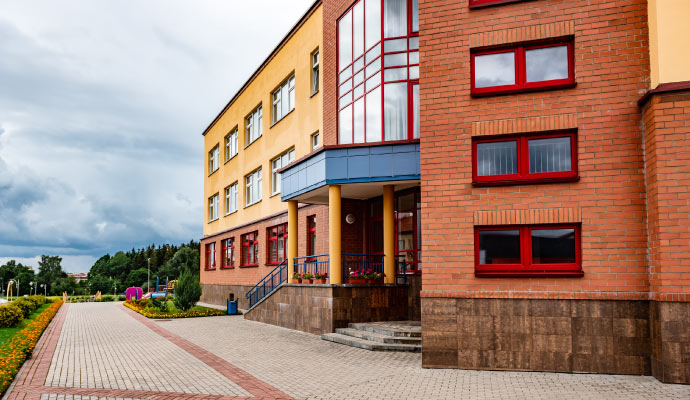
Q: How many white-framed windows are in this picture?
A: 10